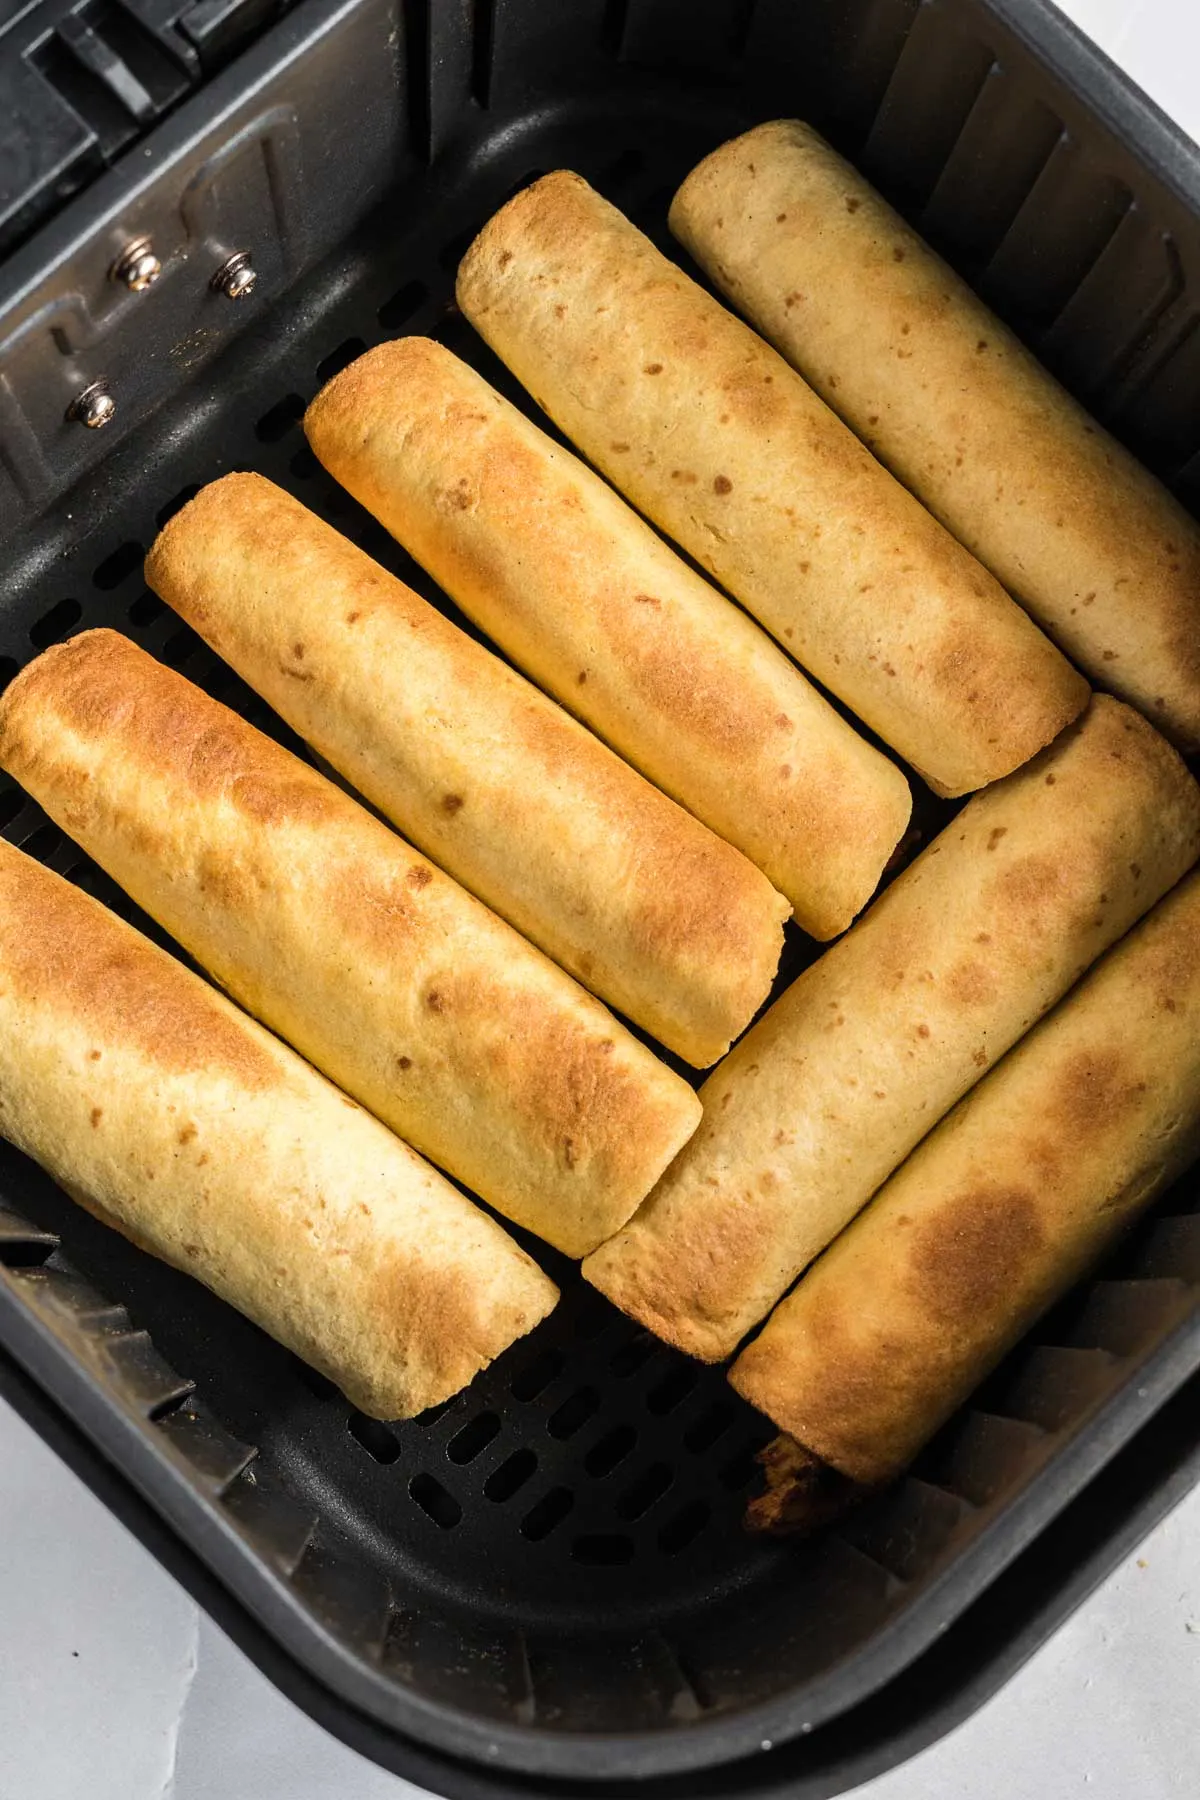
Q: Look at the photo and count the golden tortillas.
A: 8